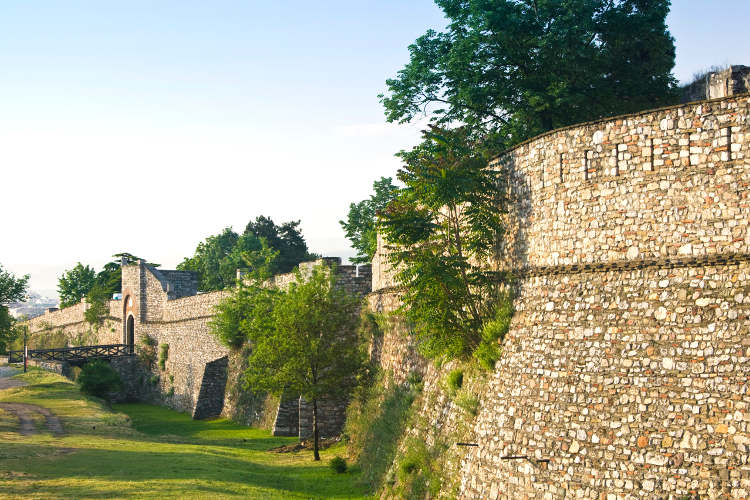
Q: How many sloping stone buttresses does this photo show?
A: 2